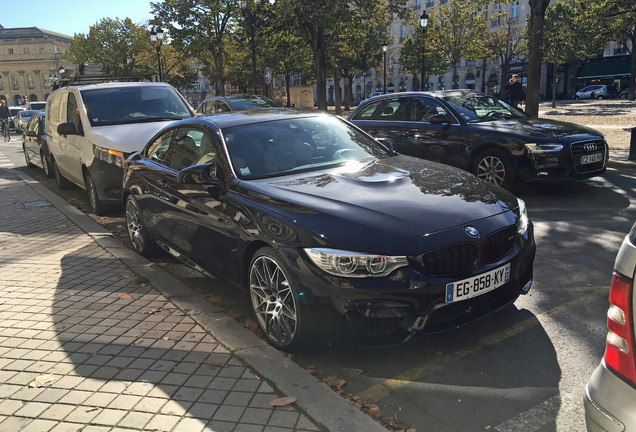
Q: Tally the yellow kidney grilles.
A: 0